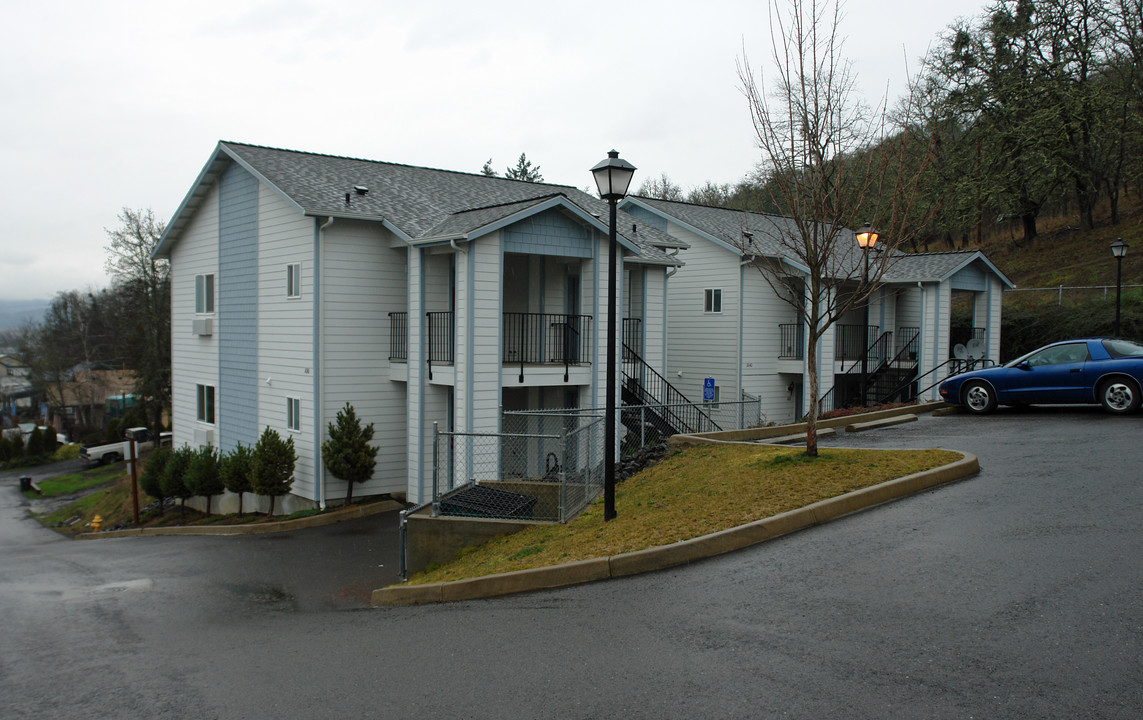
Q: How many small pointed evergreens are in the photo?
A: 6